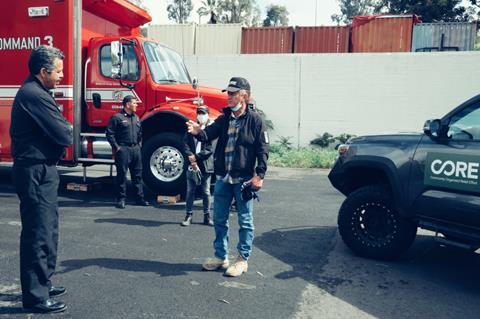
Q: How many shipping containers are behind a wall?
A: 6